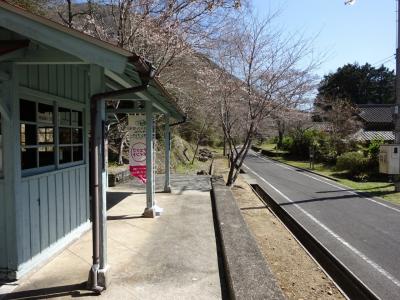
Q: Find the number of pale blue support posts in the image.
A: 3